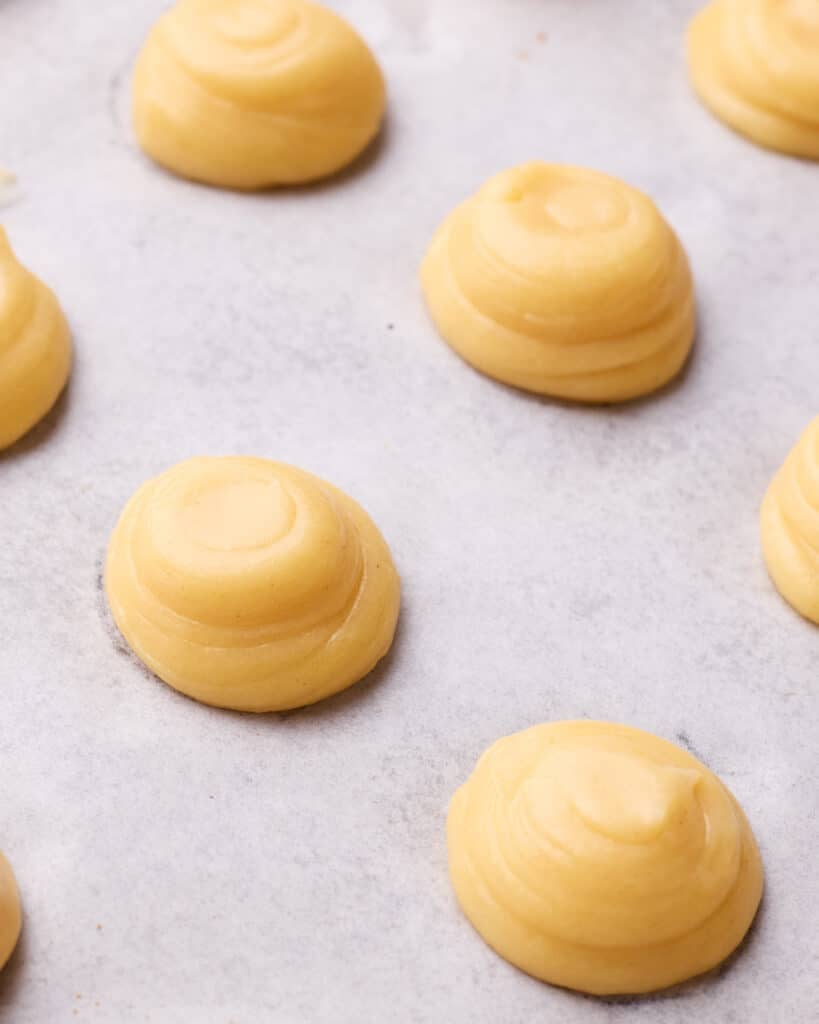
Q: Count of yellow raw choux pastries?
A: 8